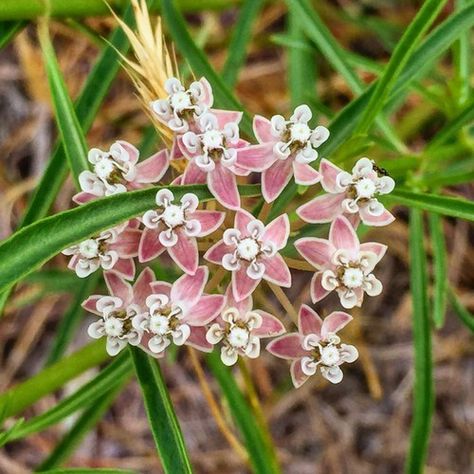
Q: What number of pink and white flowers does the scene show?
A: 13